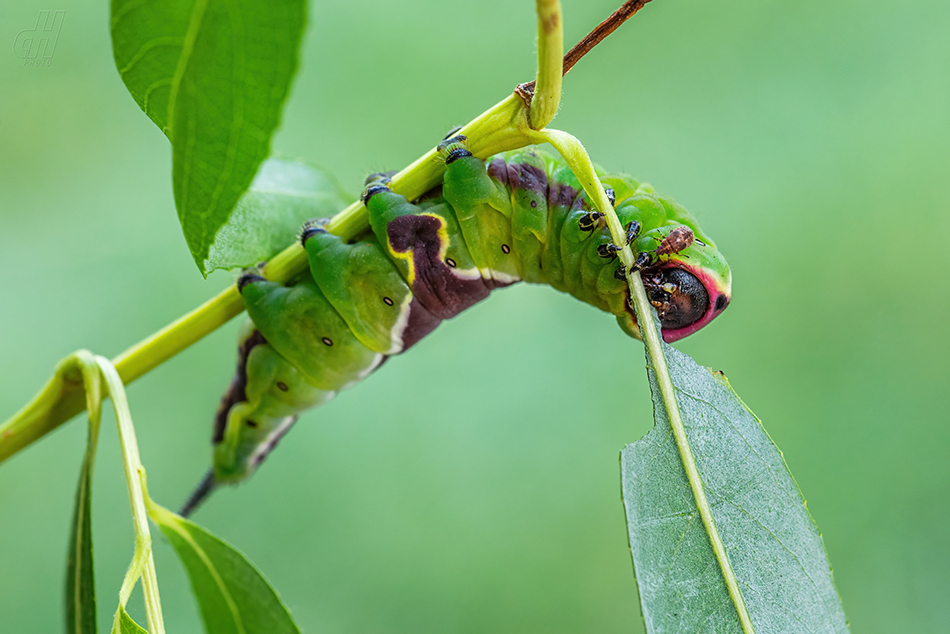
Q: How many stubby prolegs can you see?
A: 4